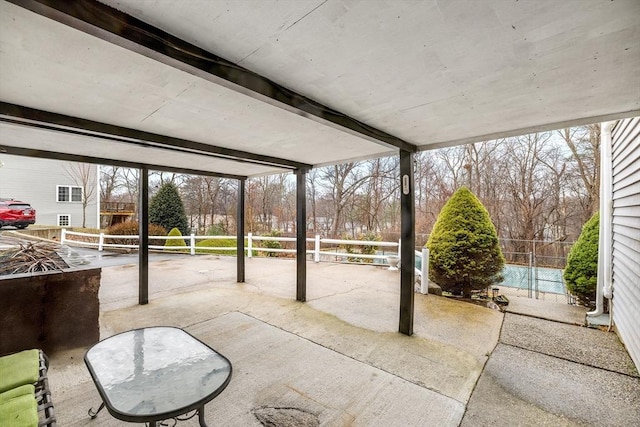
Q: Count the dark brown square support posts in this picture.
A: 4